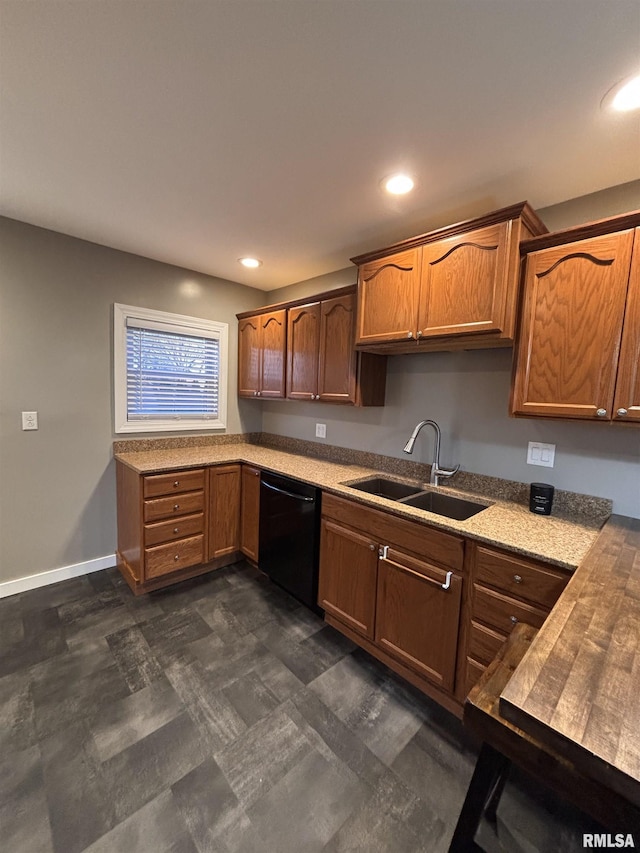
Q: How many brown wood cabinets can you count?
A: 12